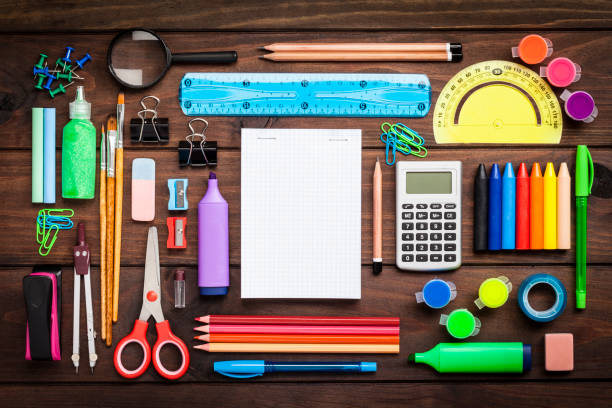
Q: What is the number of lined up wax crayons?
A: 7